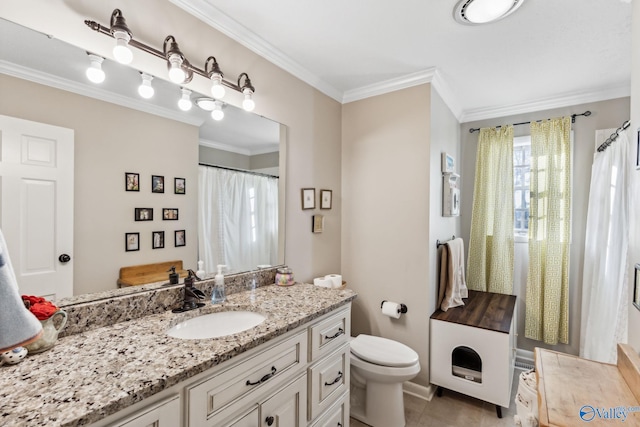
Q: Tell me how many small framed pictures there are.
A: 11